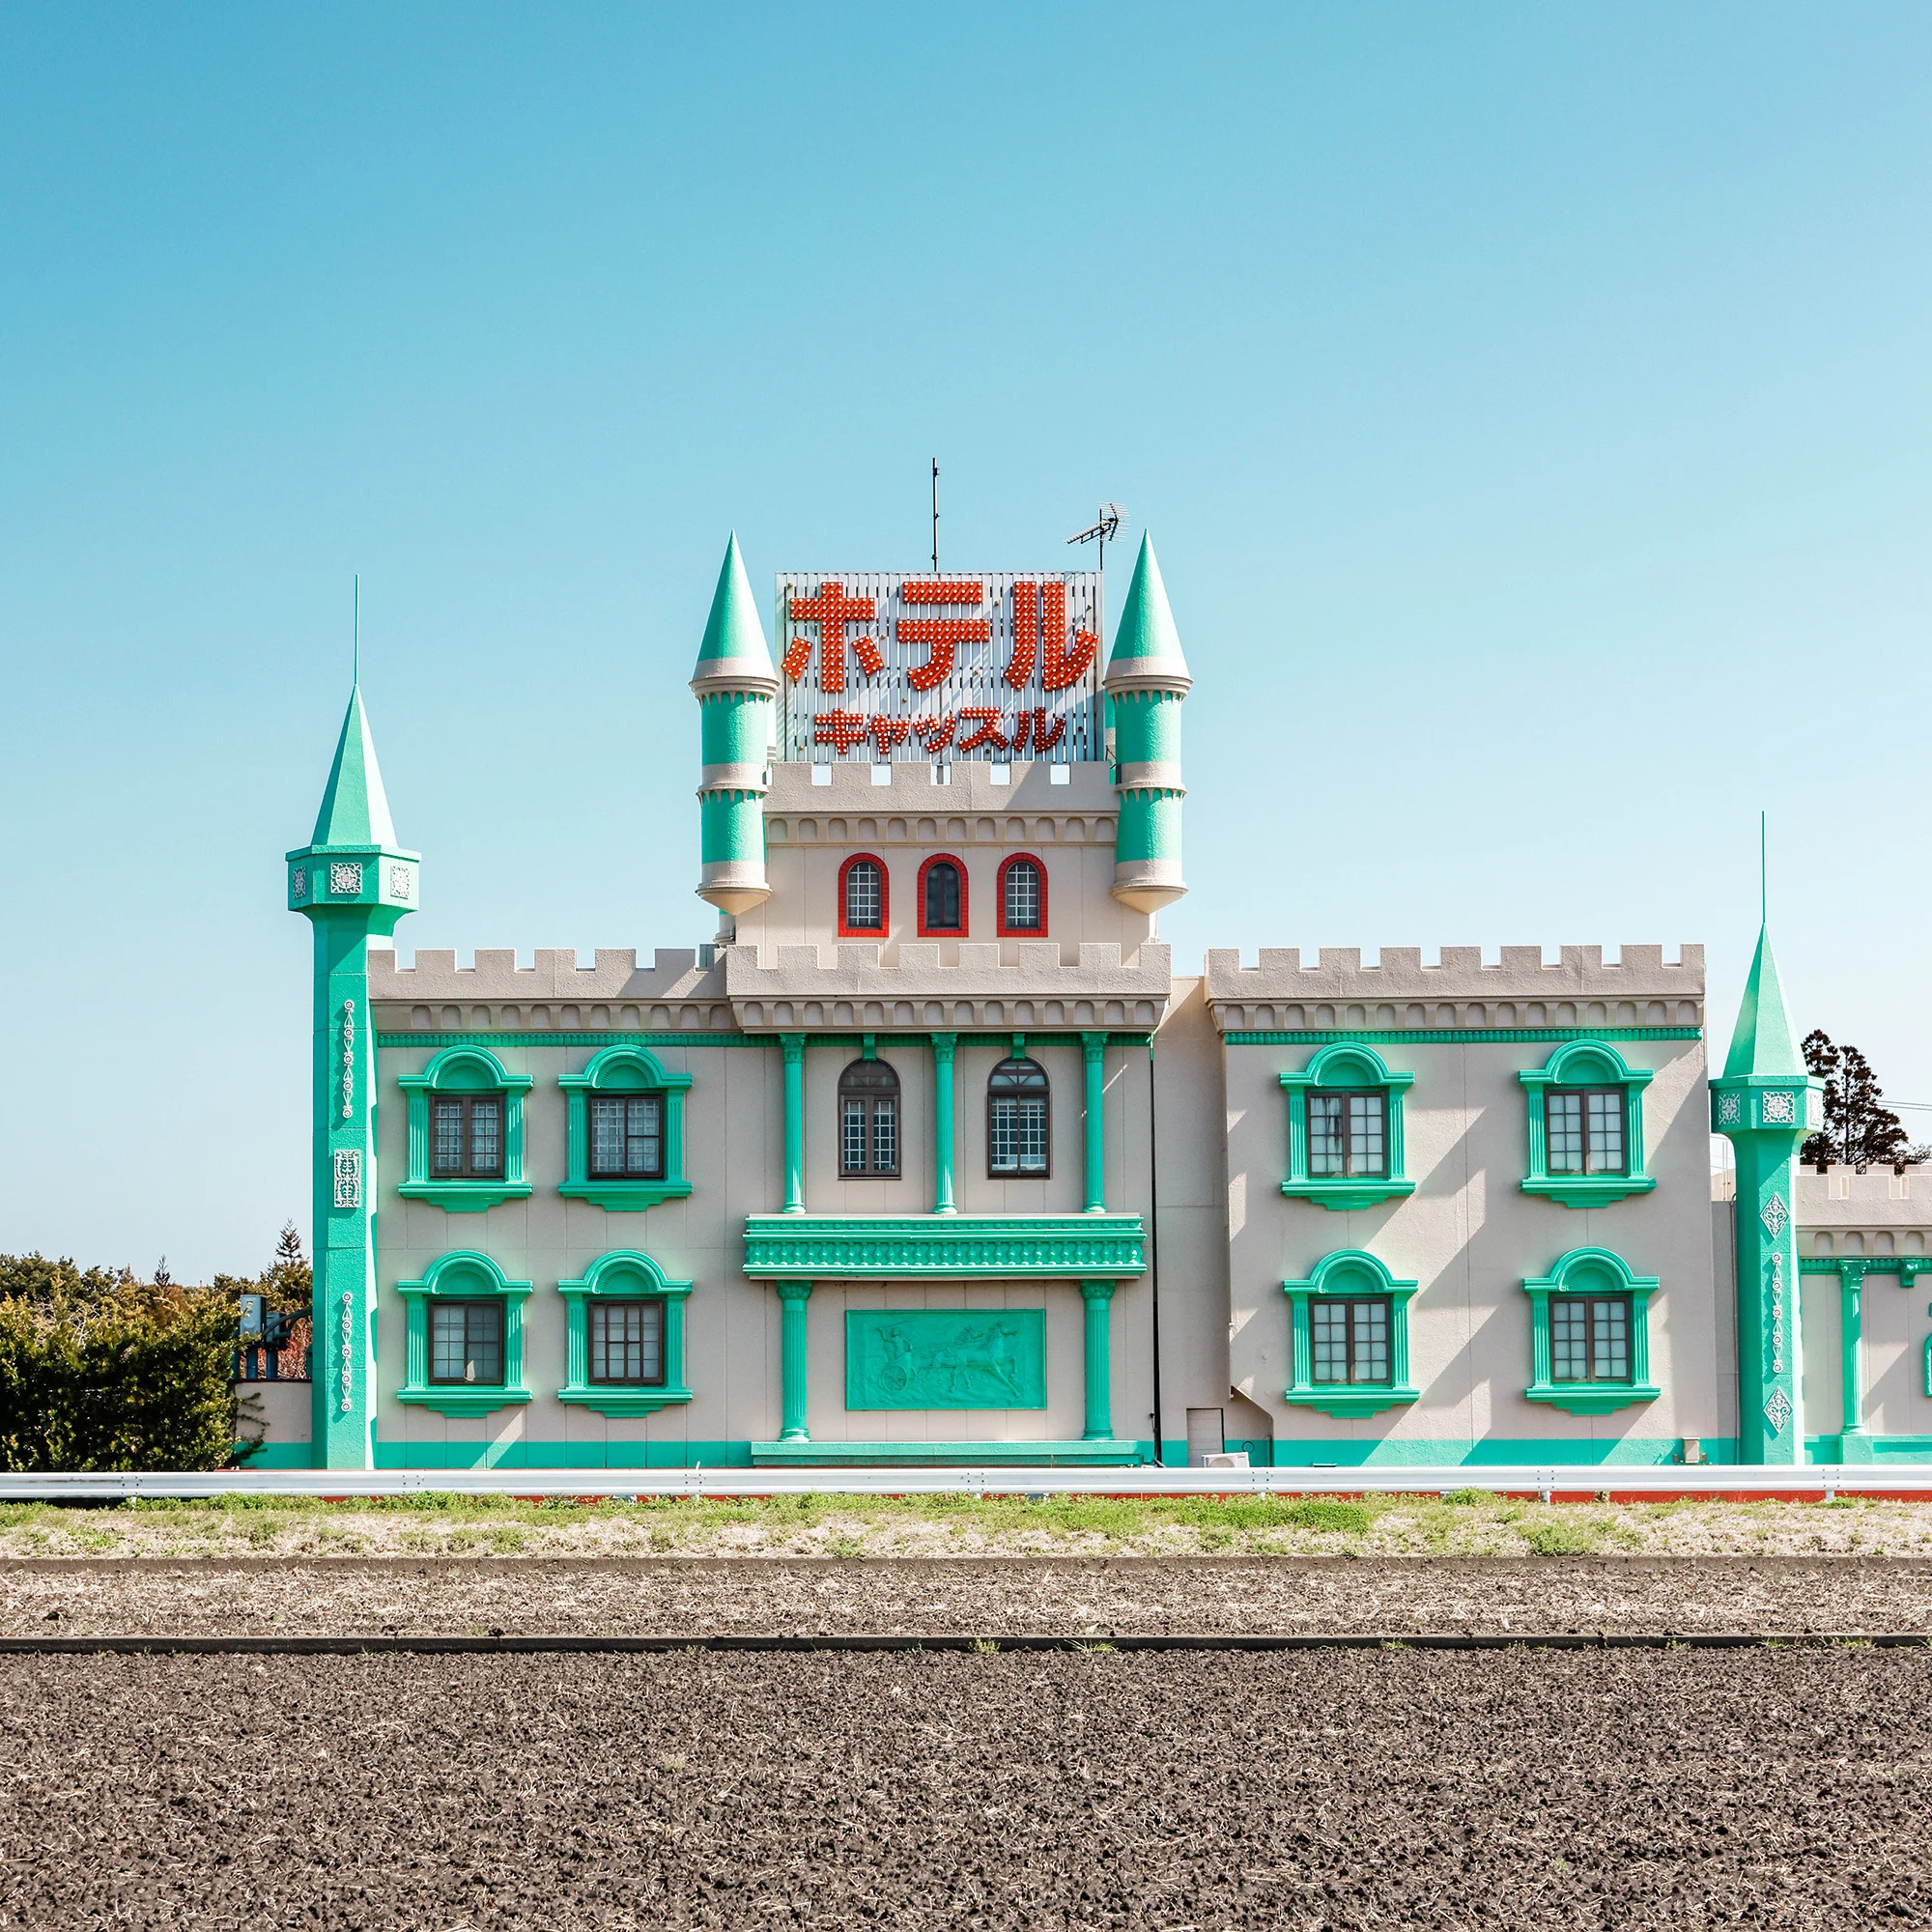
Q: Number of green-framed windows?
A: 8